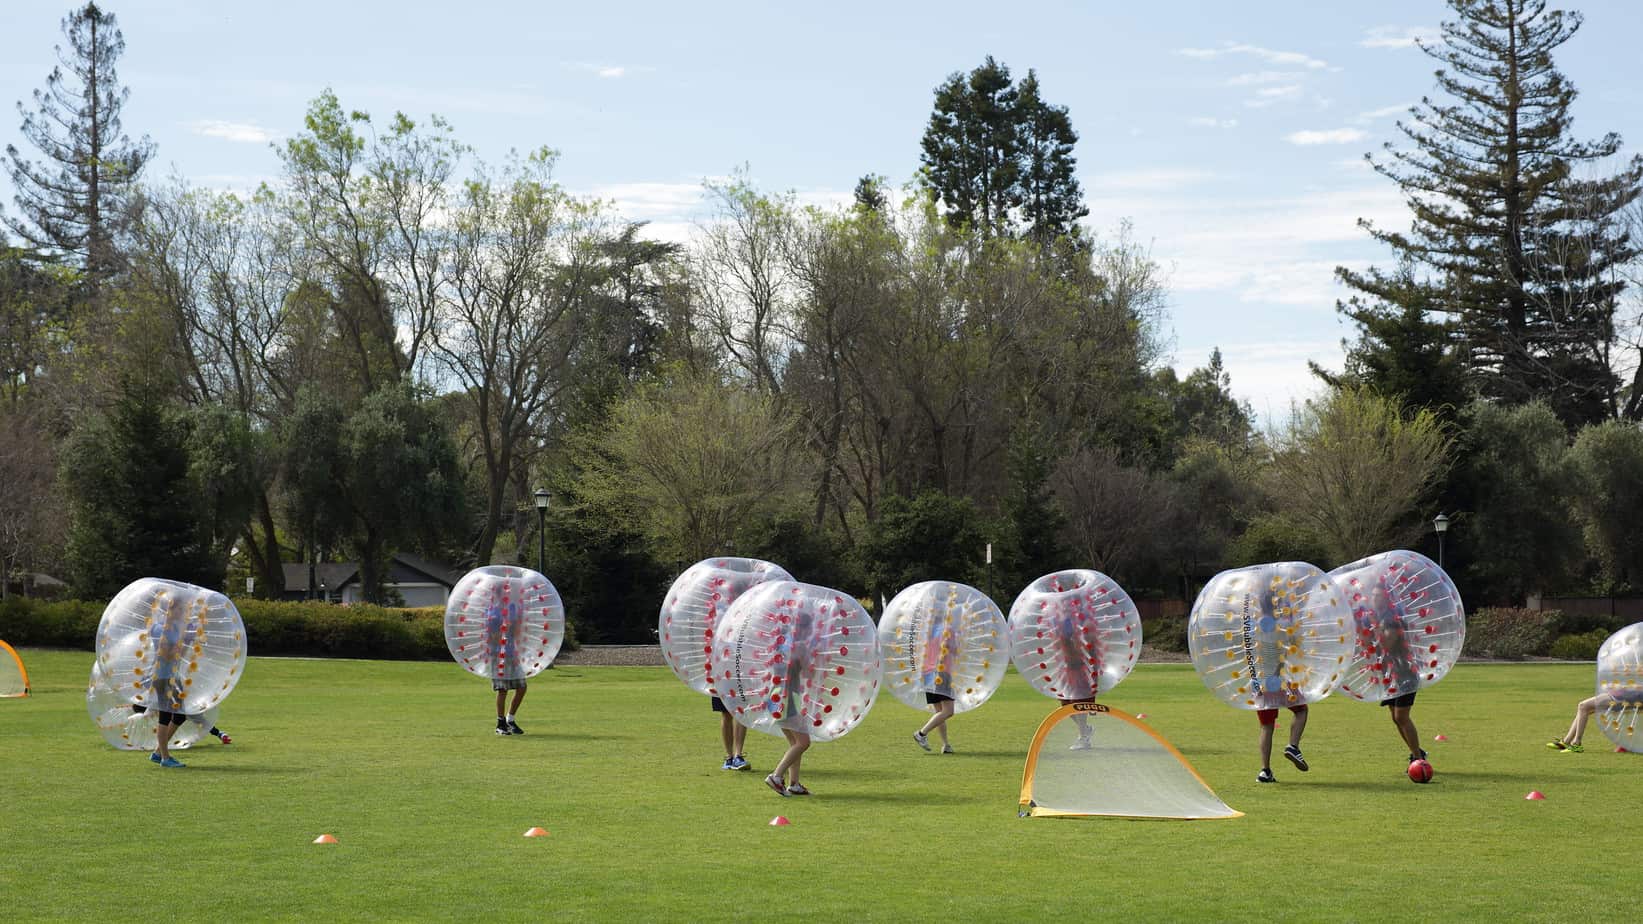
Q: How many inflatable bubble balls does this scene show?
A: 10